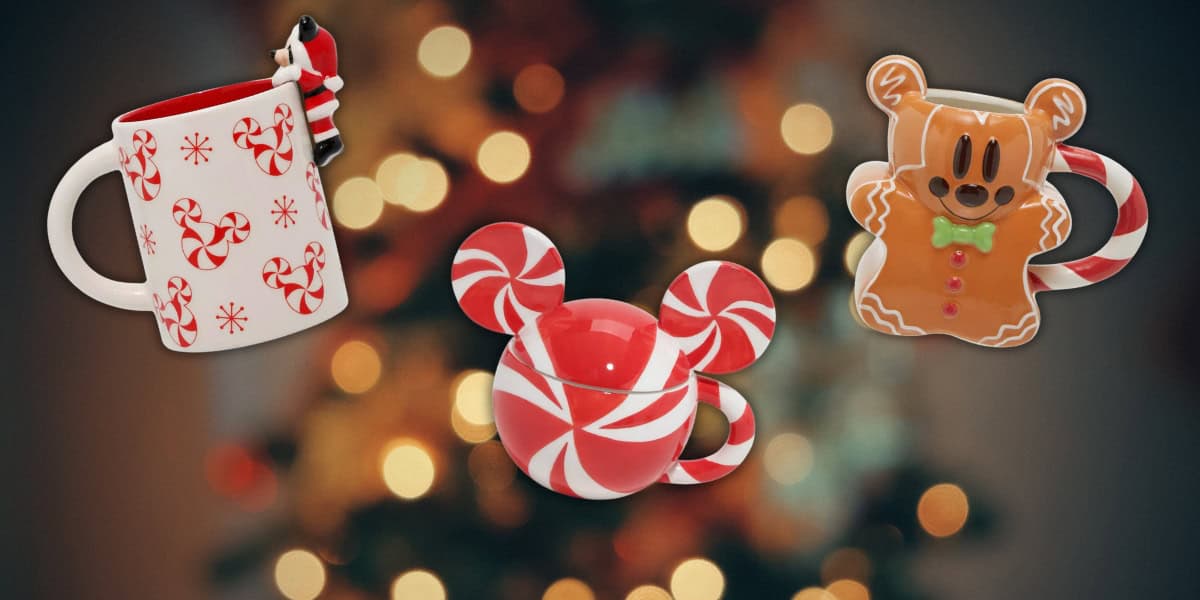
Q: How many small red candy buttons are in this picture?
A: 3